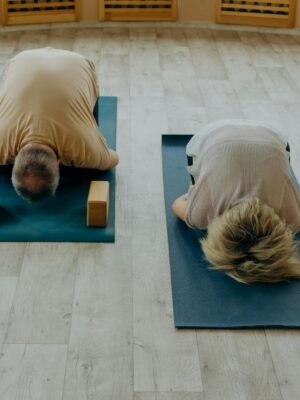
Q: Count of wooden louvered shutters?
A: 3